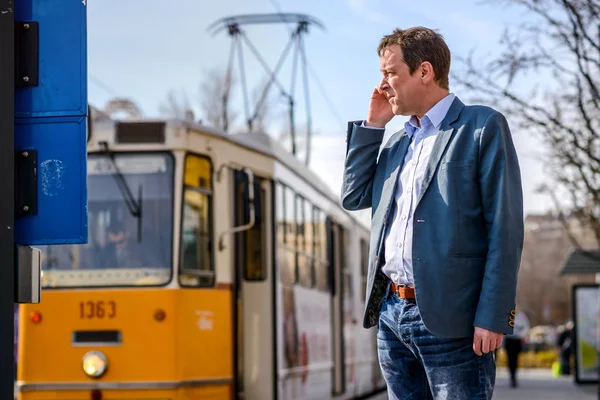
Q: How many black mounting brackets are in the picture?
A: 2